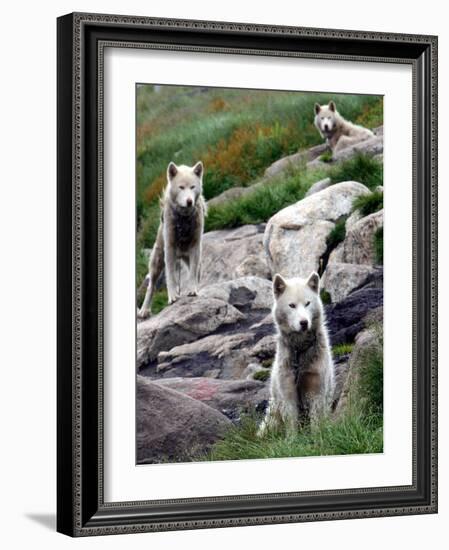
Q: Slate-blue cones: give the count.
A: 0